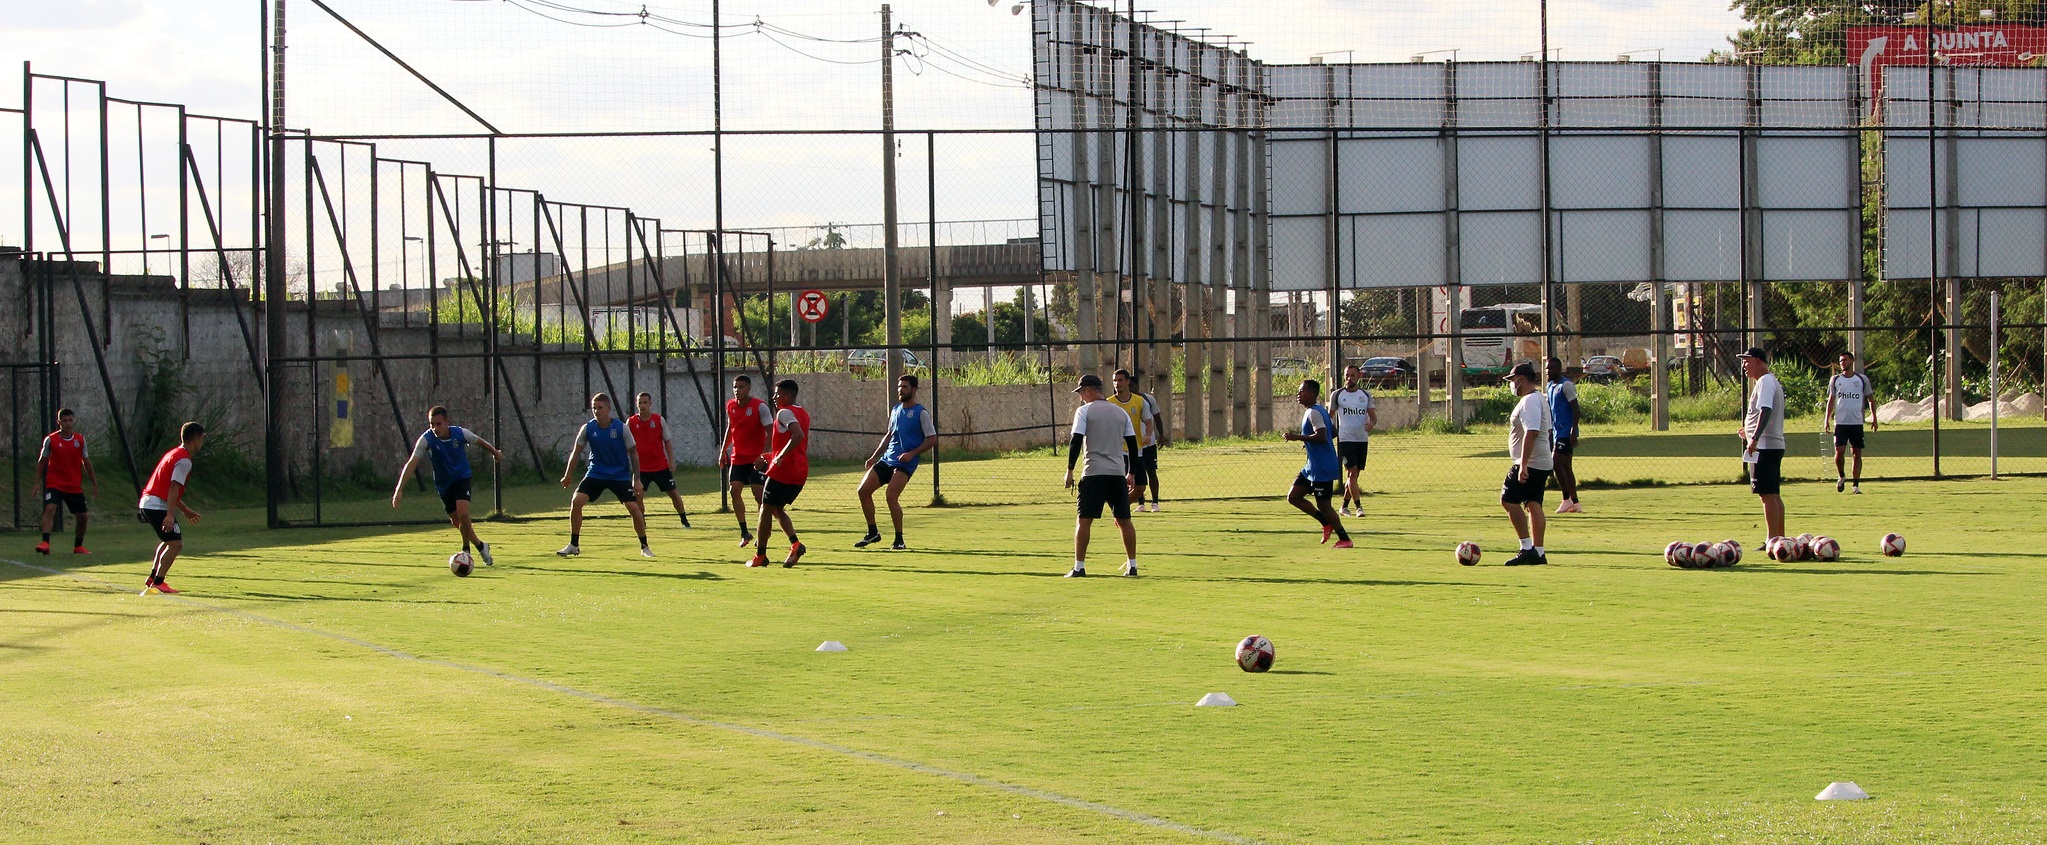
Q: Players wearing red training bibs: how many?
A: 5